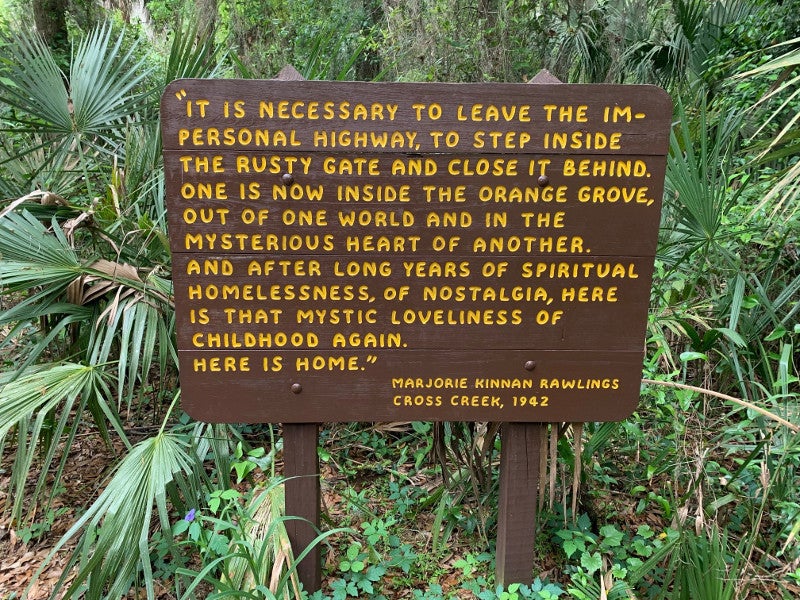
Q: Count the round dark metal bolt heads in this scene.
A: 4